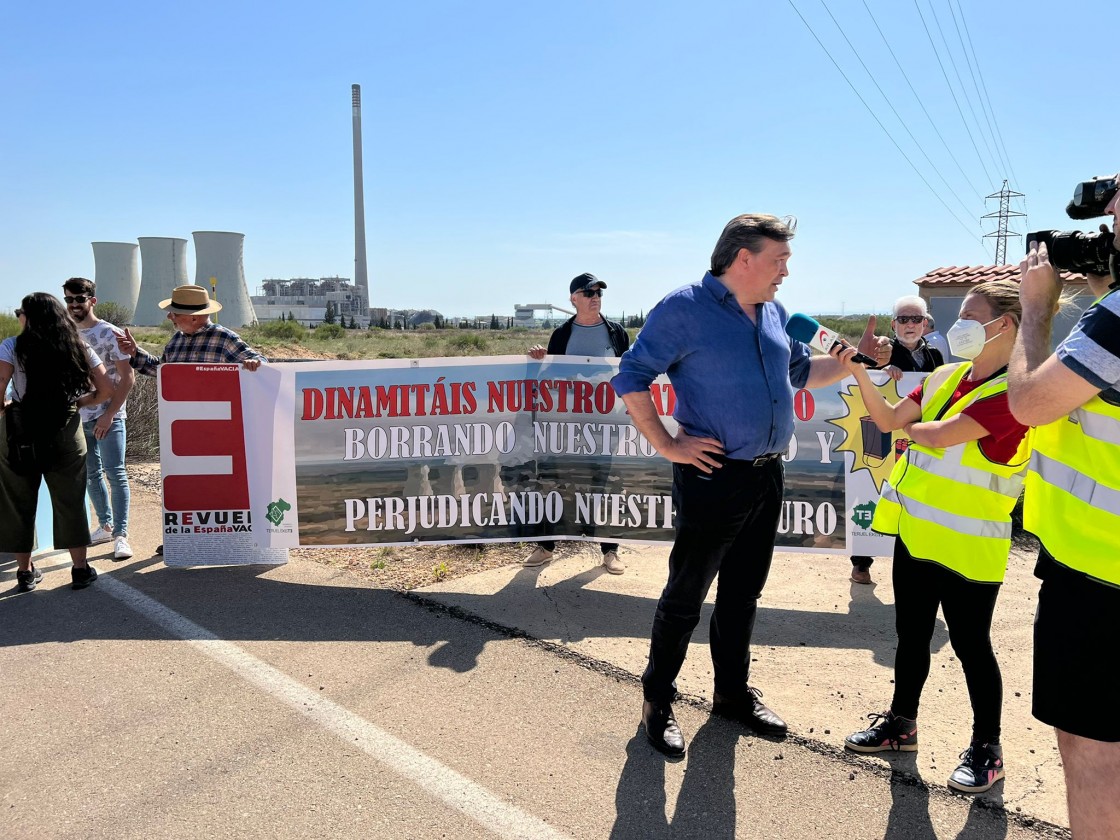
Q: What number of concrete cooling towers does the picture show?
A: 3